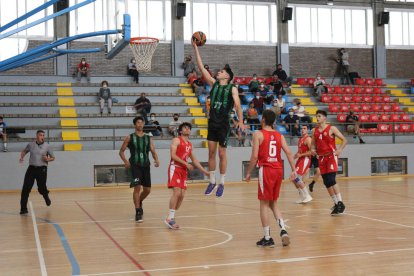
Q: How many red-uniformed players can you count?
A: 4